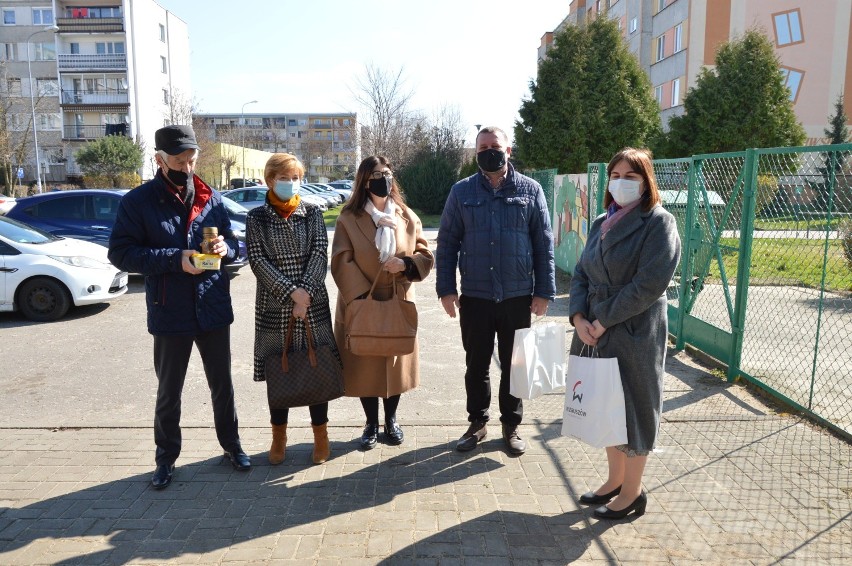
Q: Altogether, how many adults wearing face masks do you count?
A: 5